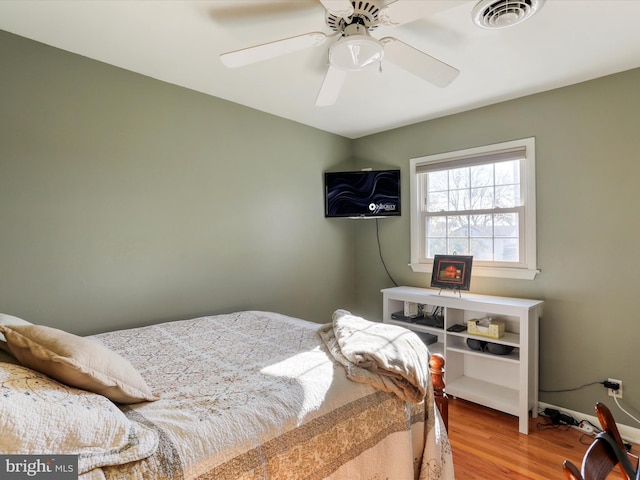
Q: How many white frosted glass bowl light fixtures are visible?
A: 1